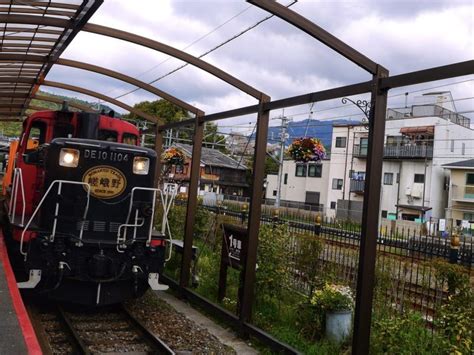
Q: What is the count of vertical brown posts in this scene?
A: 4